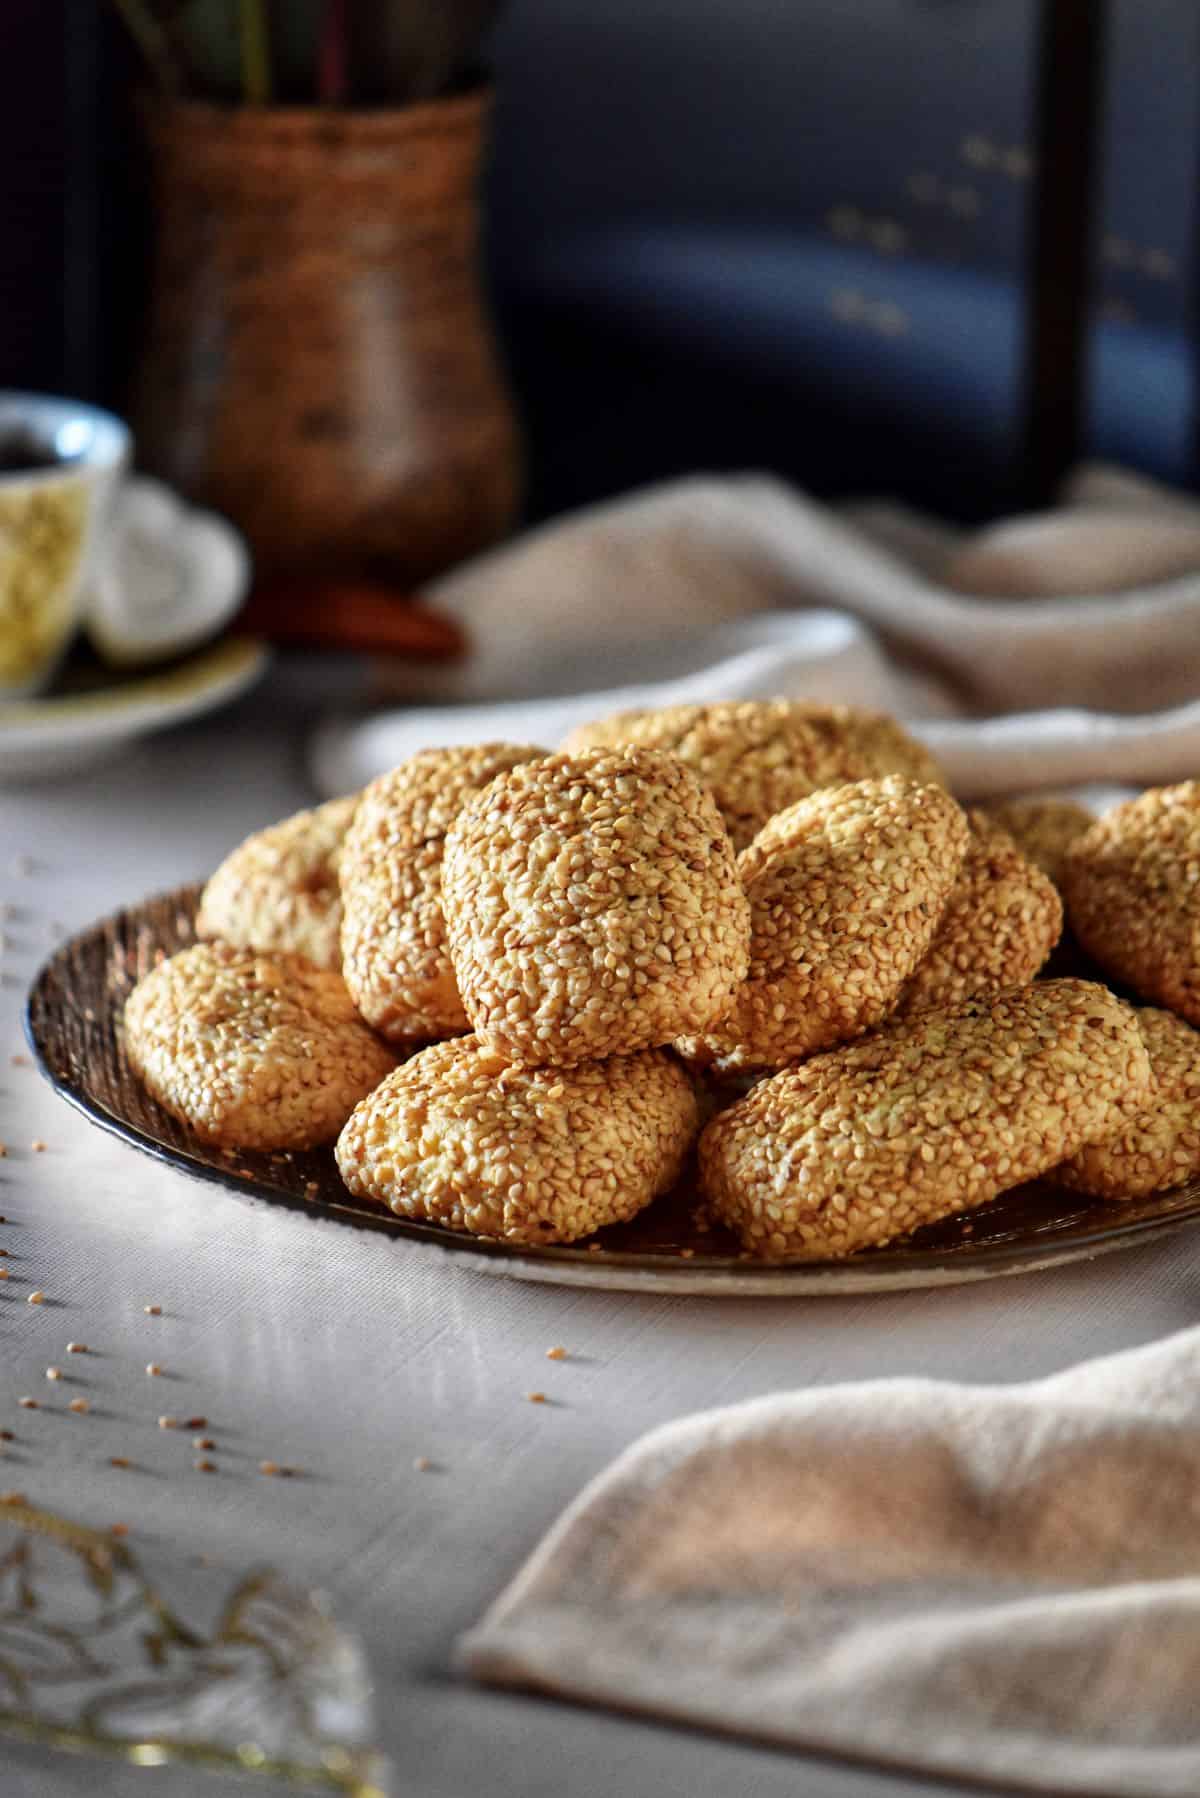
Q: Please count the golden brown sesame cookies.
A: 12